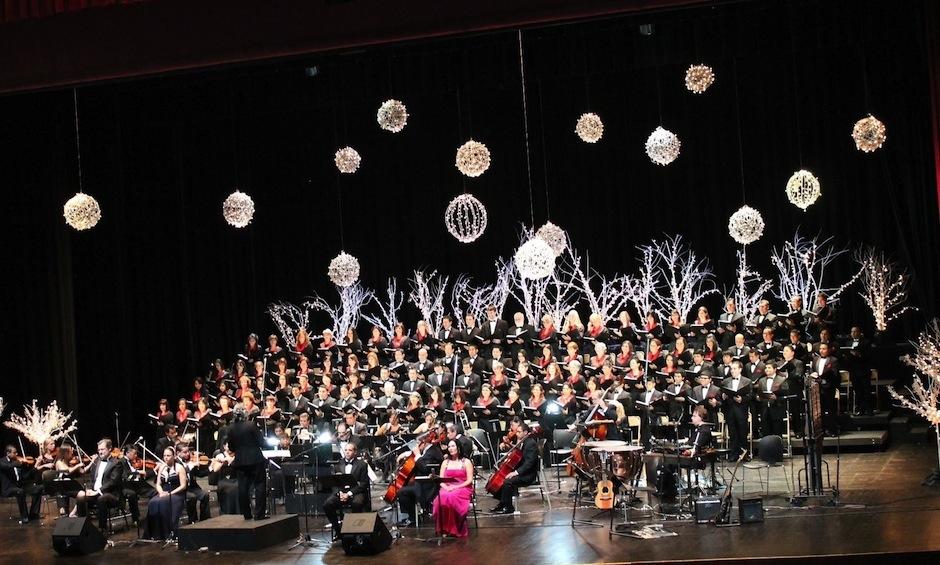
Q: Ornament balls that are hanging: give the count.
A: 15